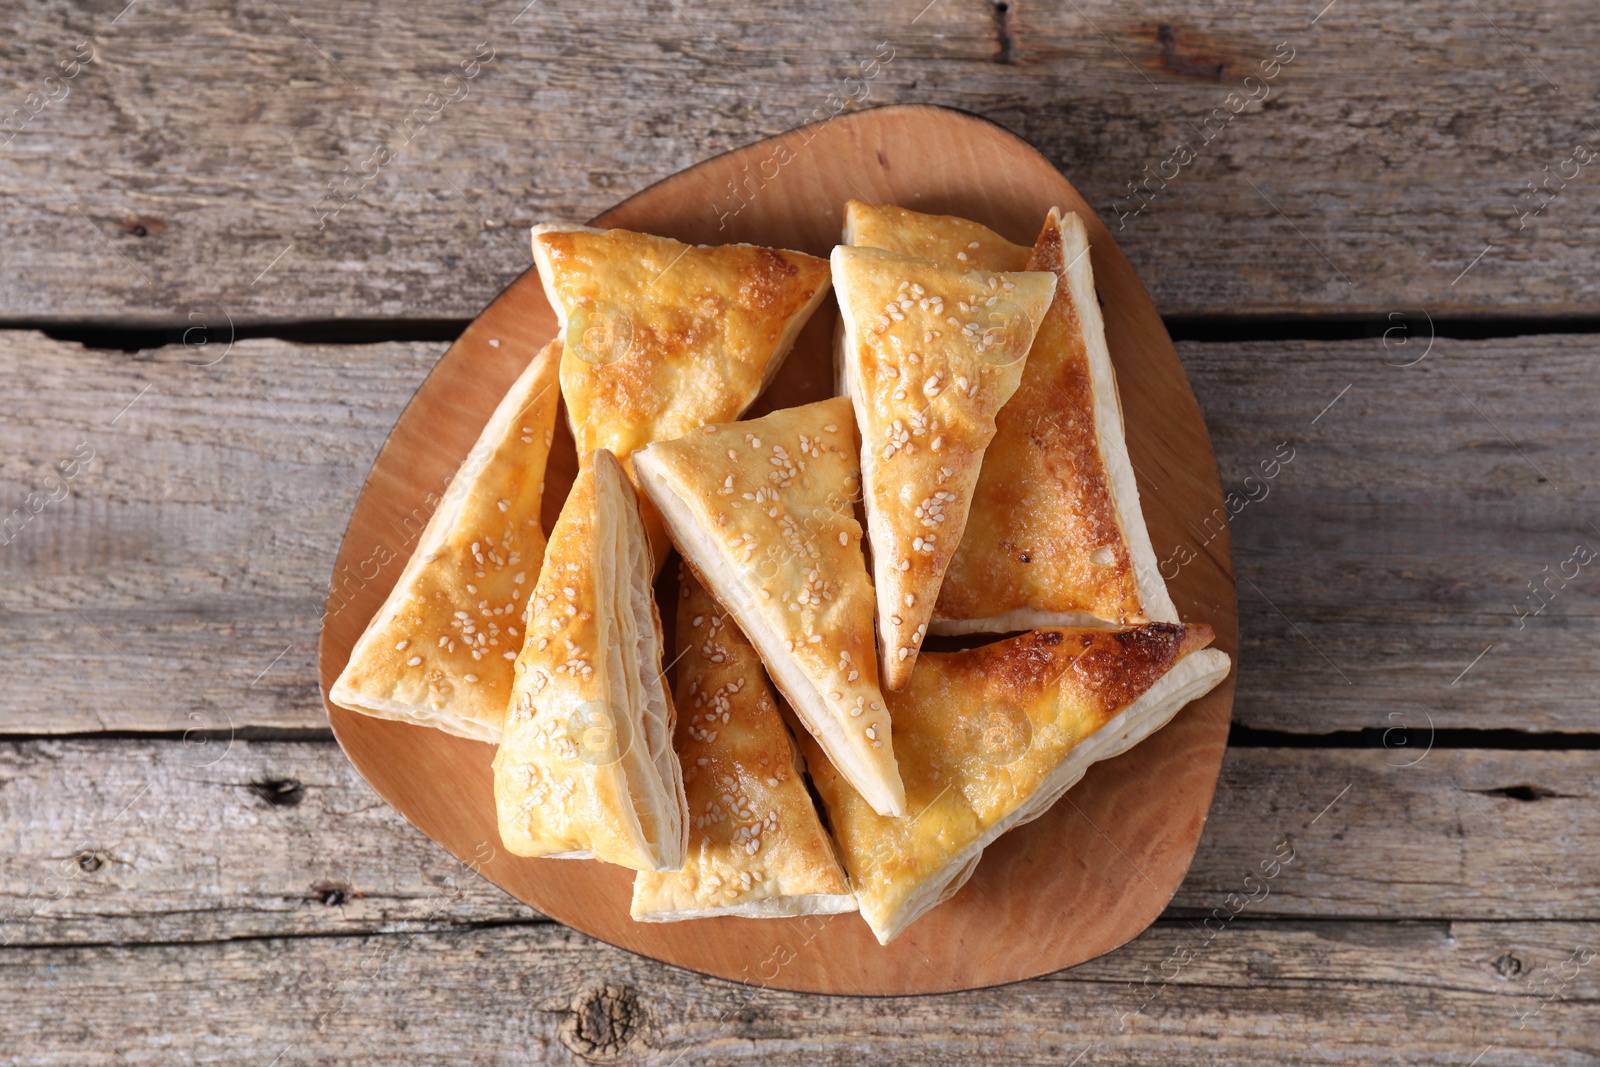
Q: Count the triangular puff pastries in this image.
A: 9